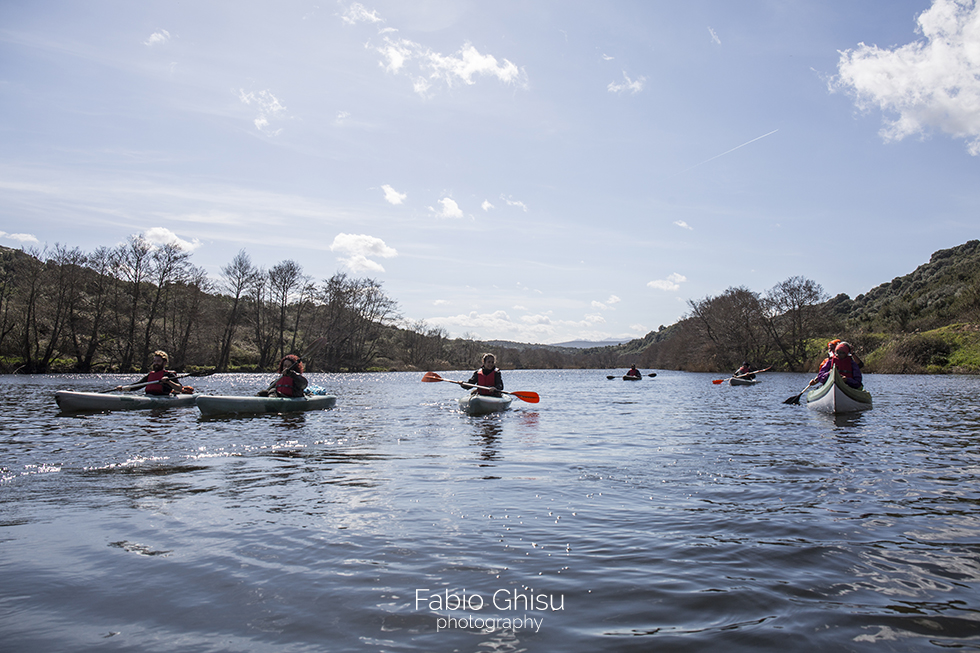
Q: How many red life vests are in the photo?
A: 6